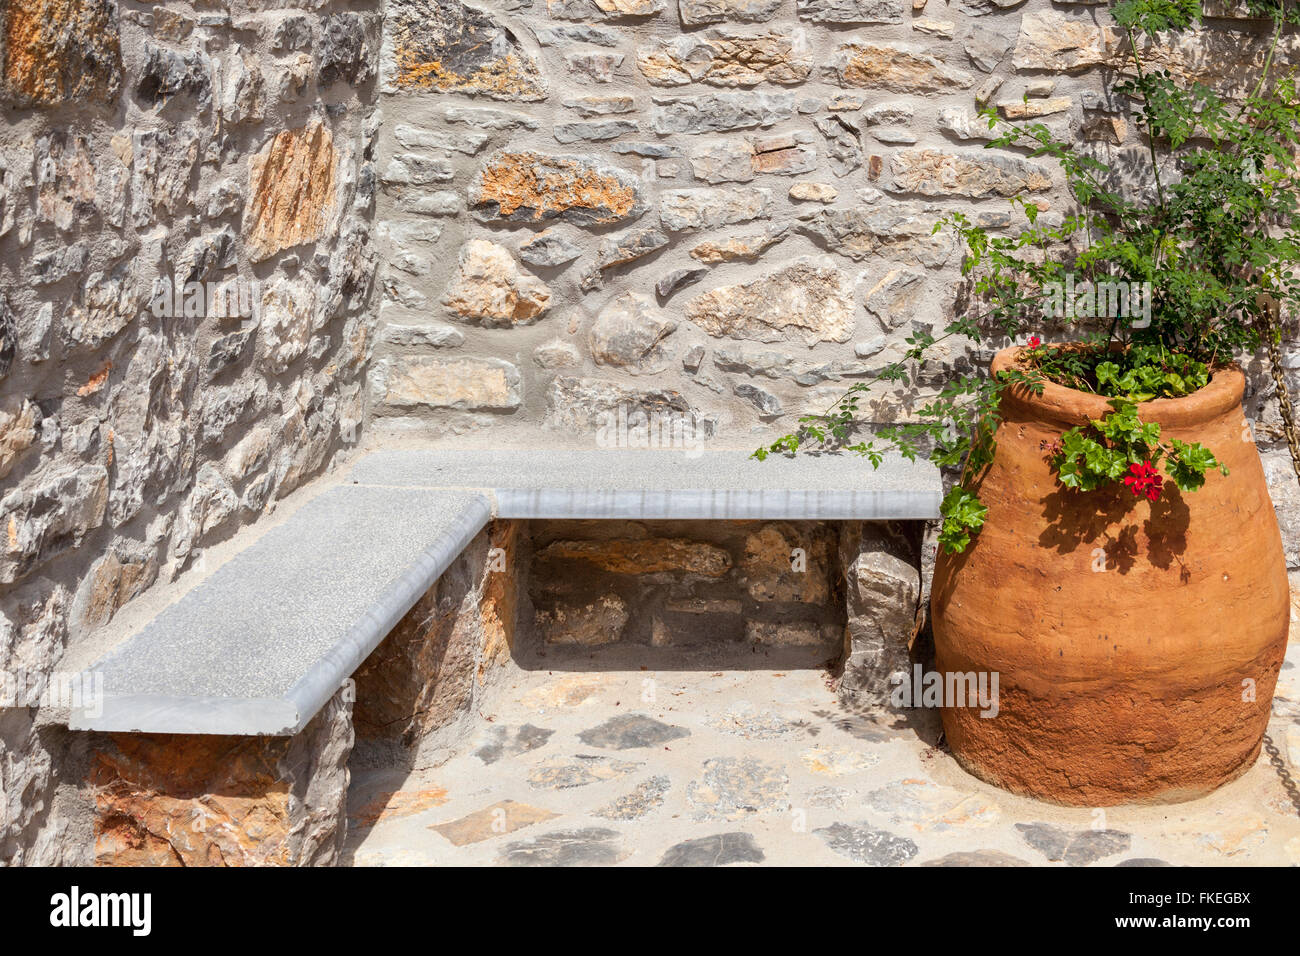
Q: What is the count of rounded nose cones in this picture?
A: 0